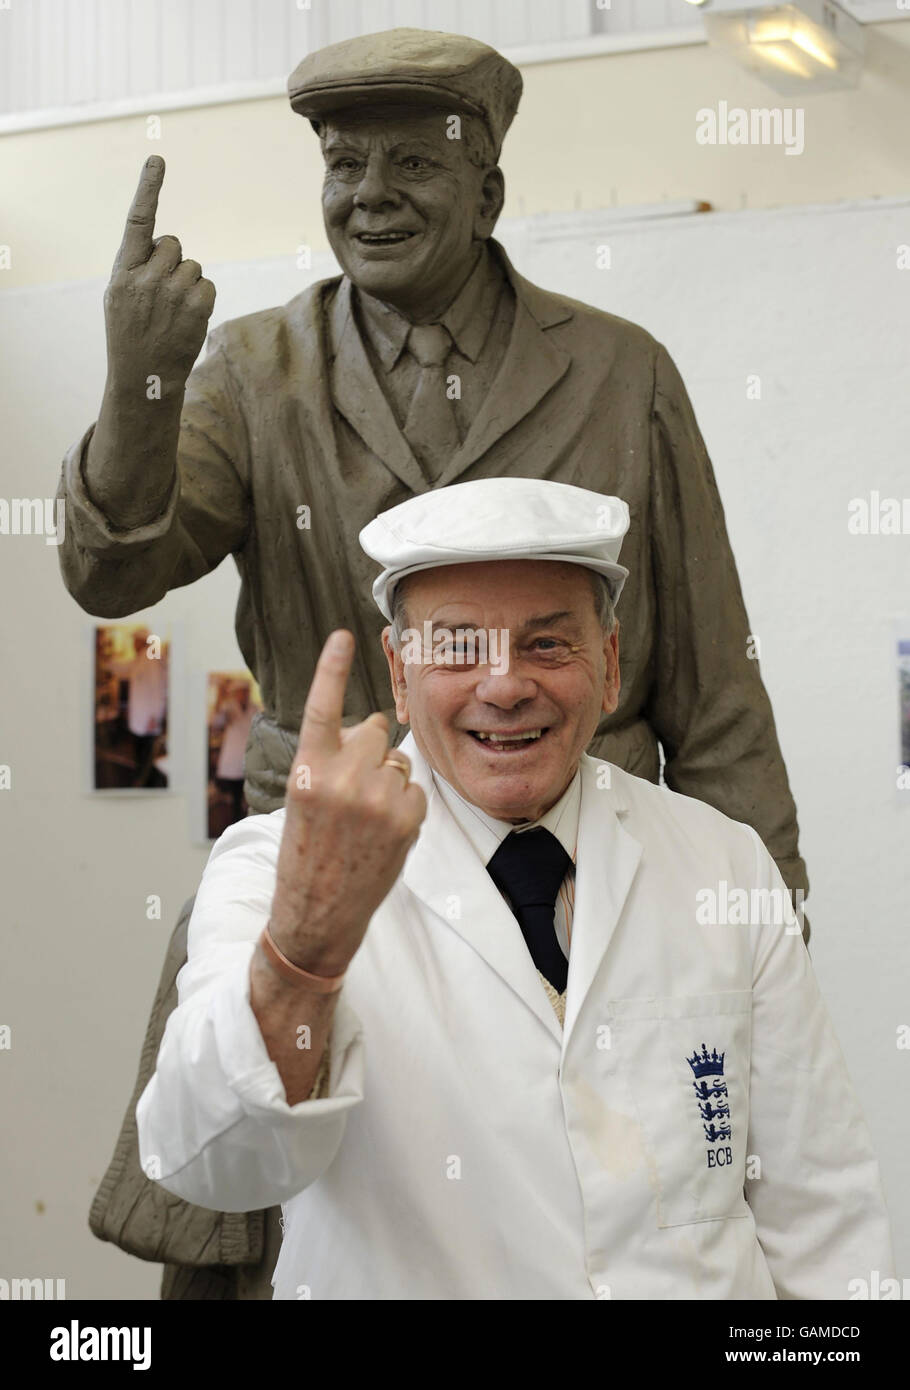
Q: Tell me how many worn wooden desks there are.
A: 0